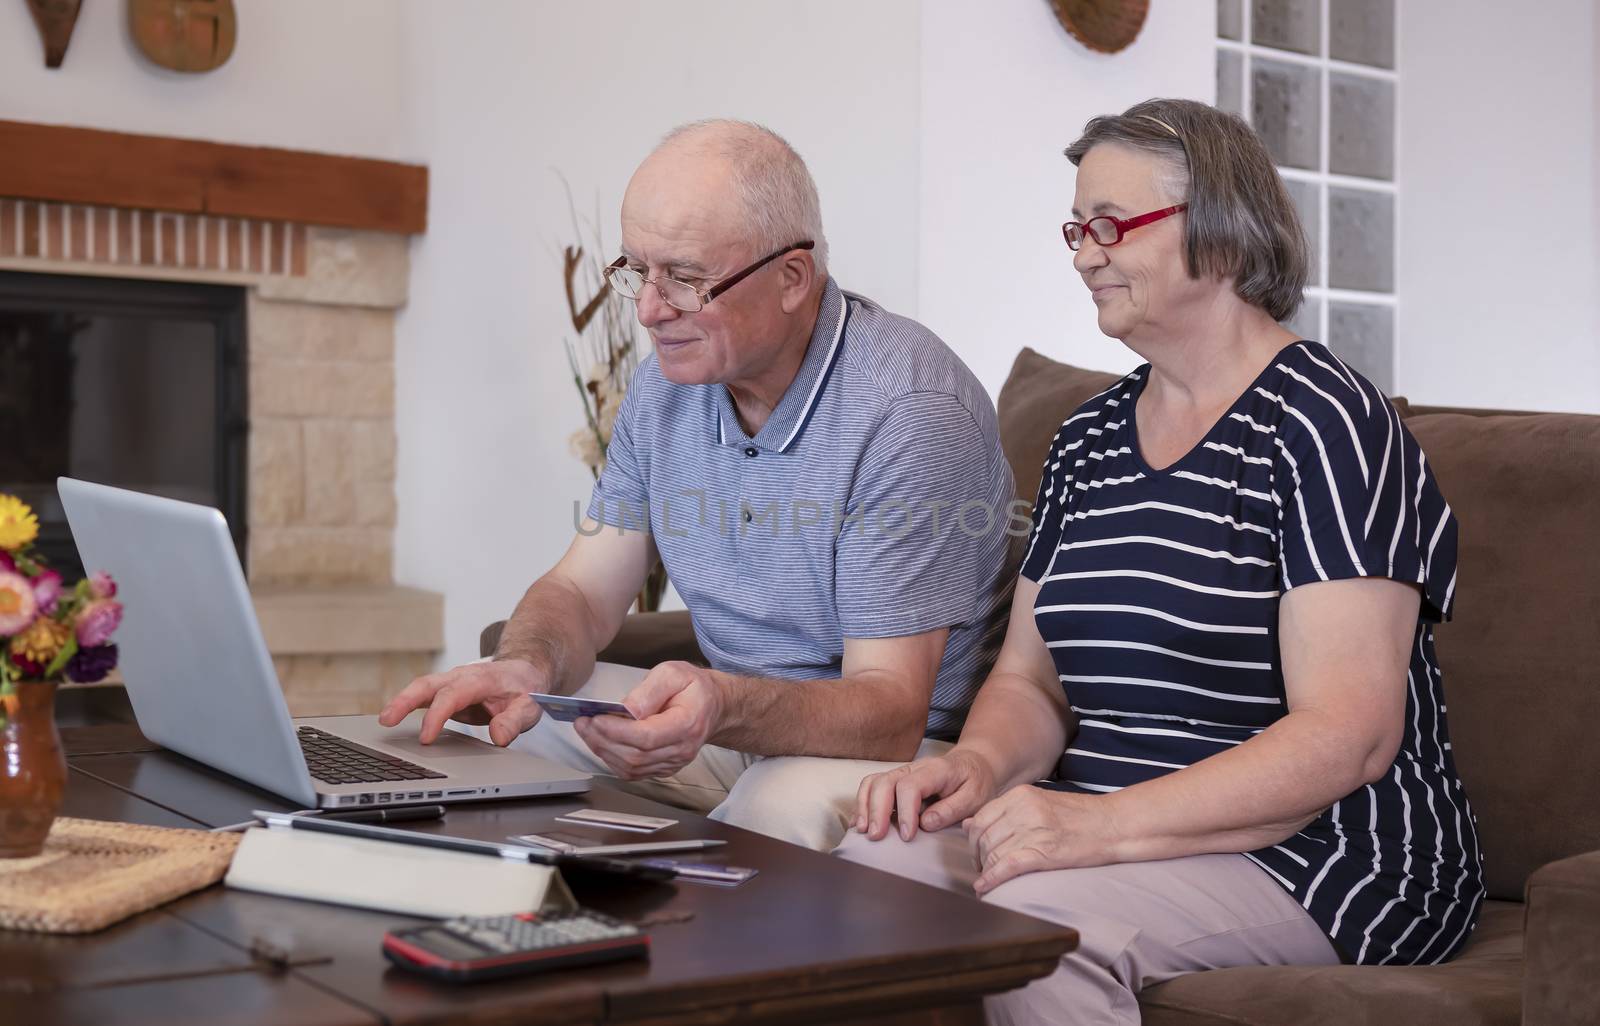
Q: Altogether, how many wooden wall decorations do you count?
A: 3